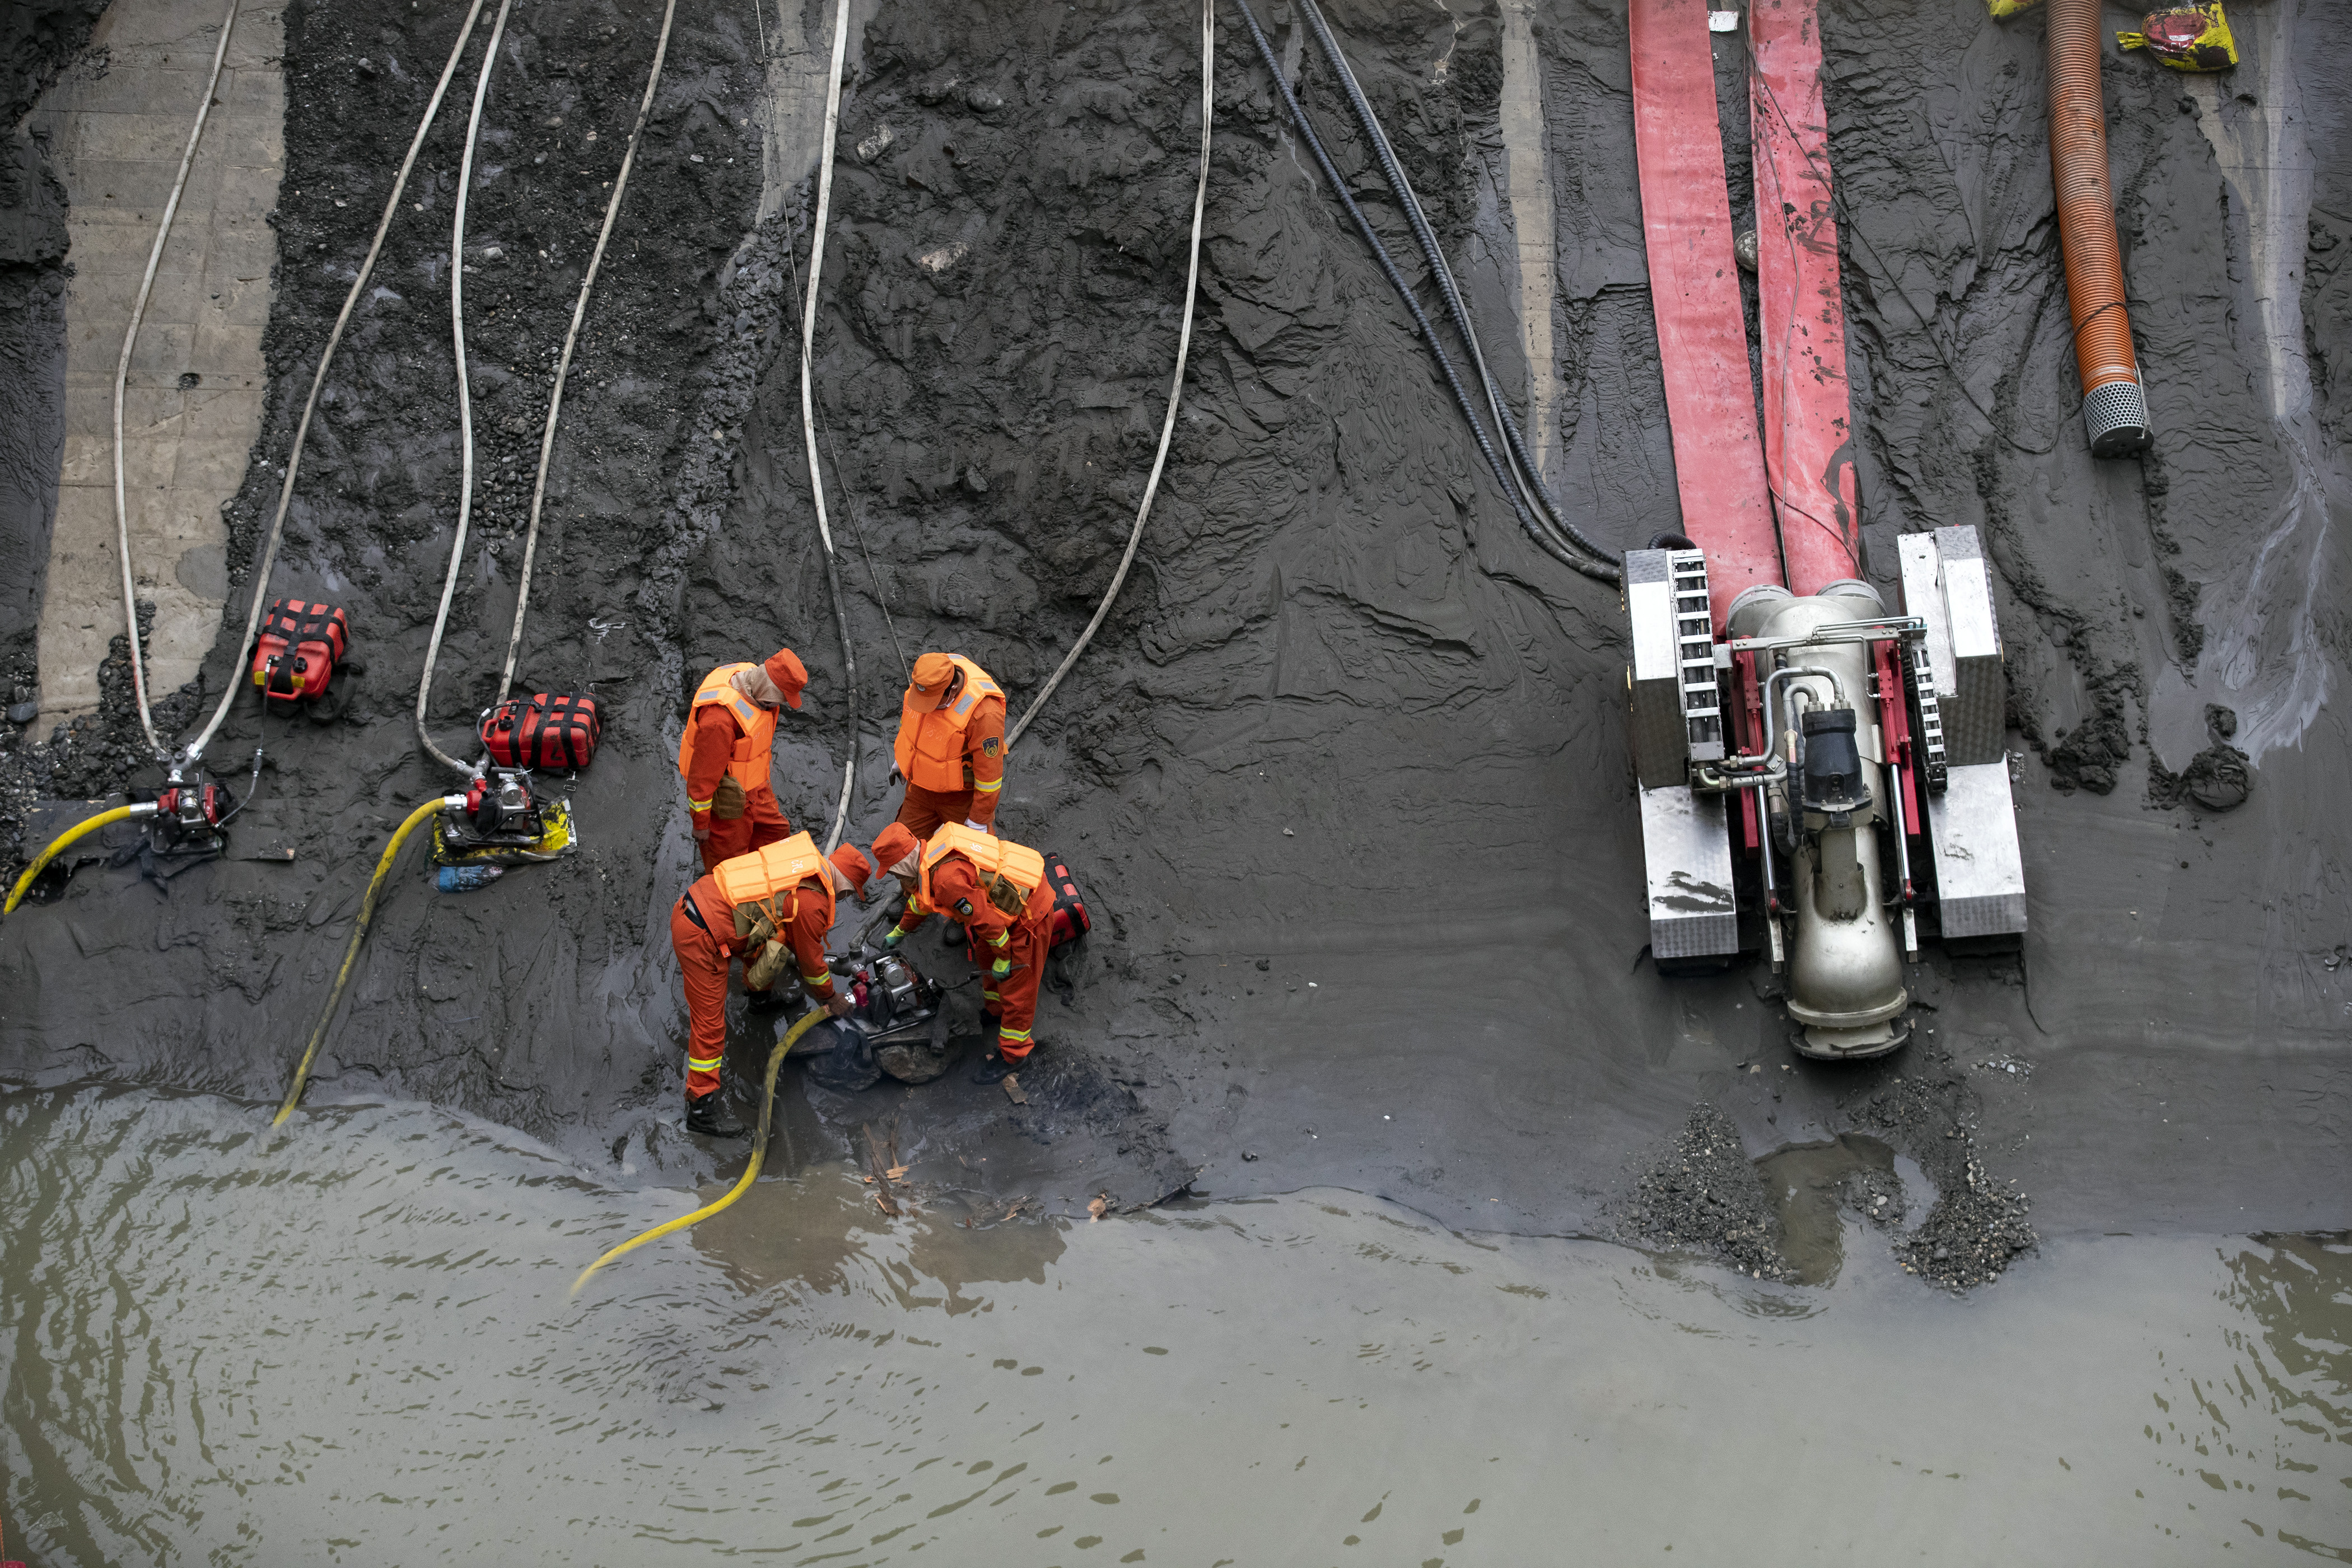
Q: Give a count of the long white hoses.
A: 6